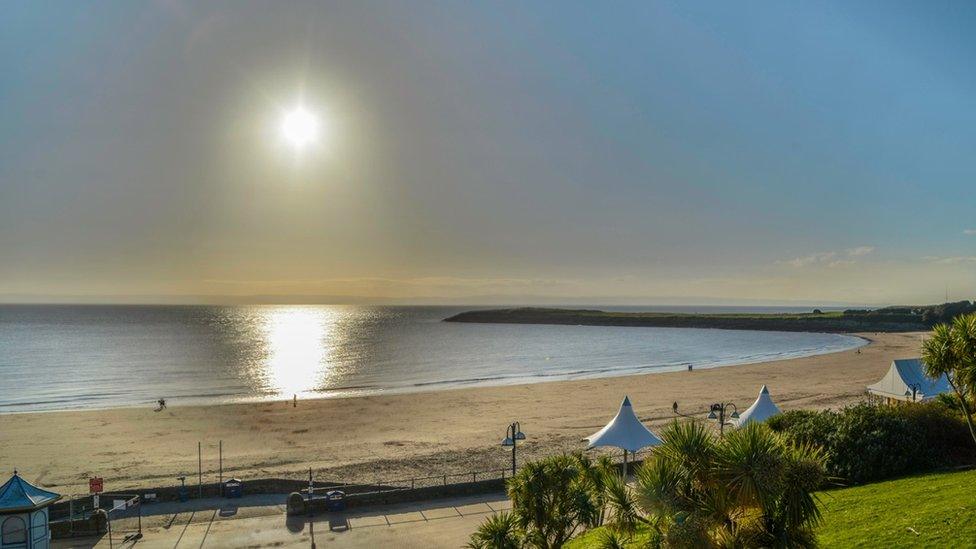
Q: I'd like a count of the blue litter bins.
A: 2